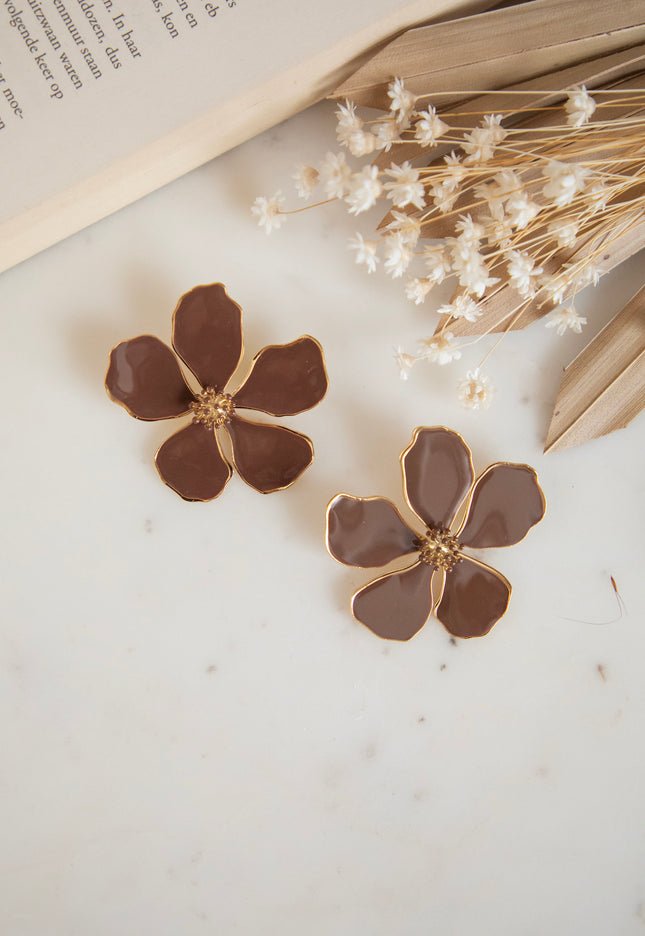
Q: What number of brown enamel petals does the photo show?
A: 10